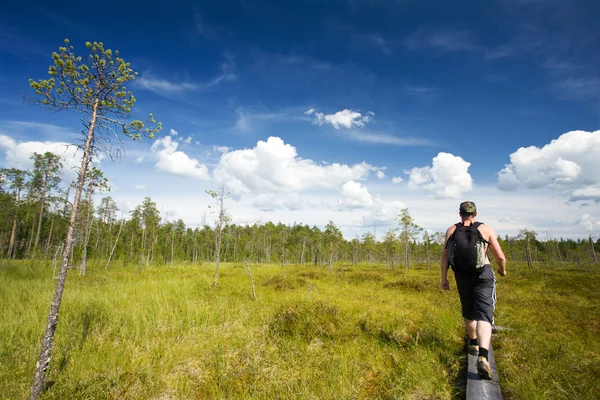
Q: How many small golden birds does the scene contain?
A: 0